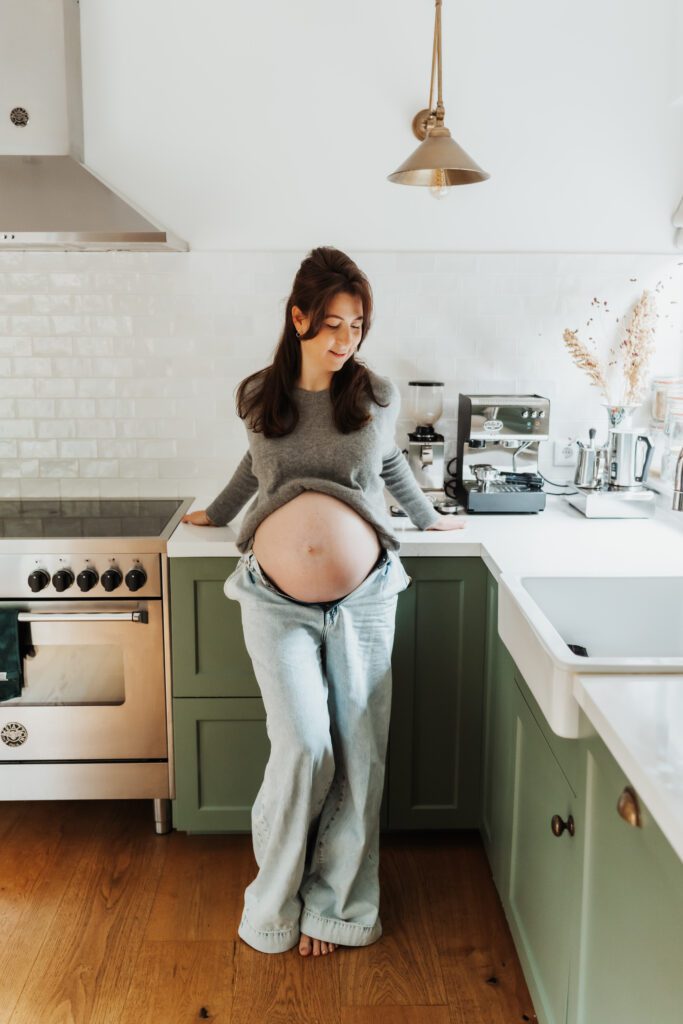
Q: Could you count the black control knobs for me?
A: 5